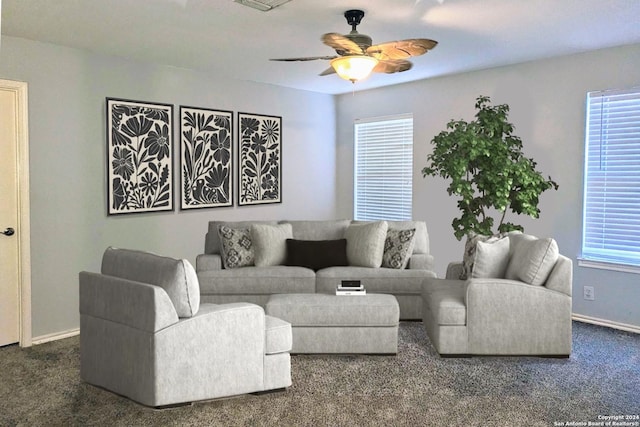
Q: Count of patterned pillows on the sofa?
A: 2